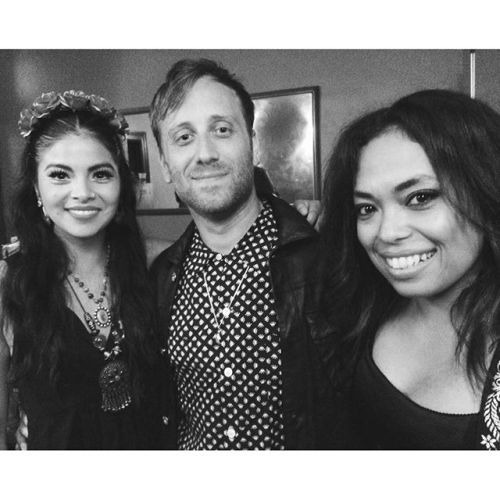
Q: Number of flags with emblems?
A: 0